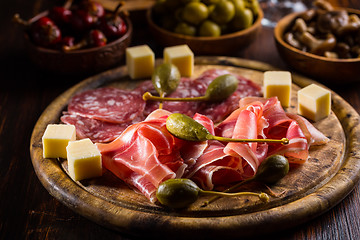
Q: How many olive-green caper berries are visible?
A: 5